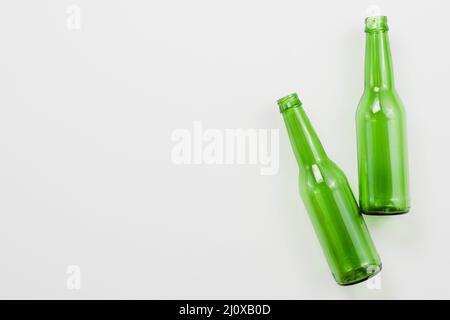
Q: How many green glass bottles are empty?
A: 2